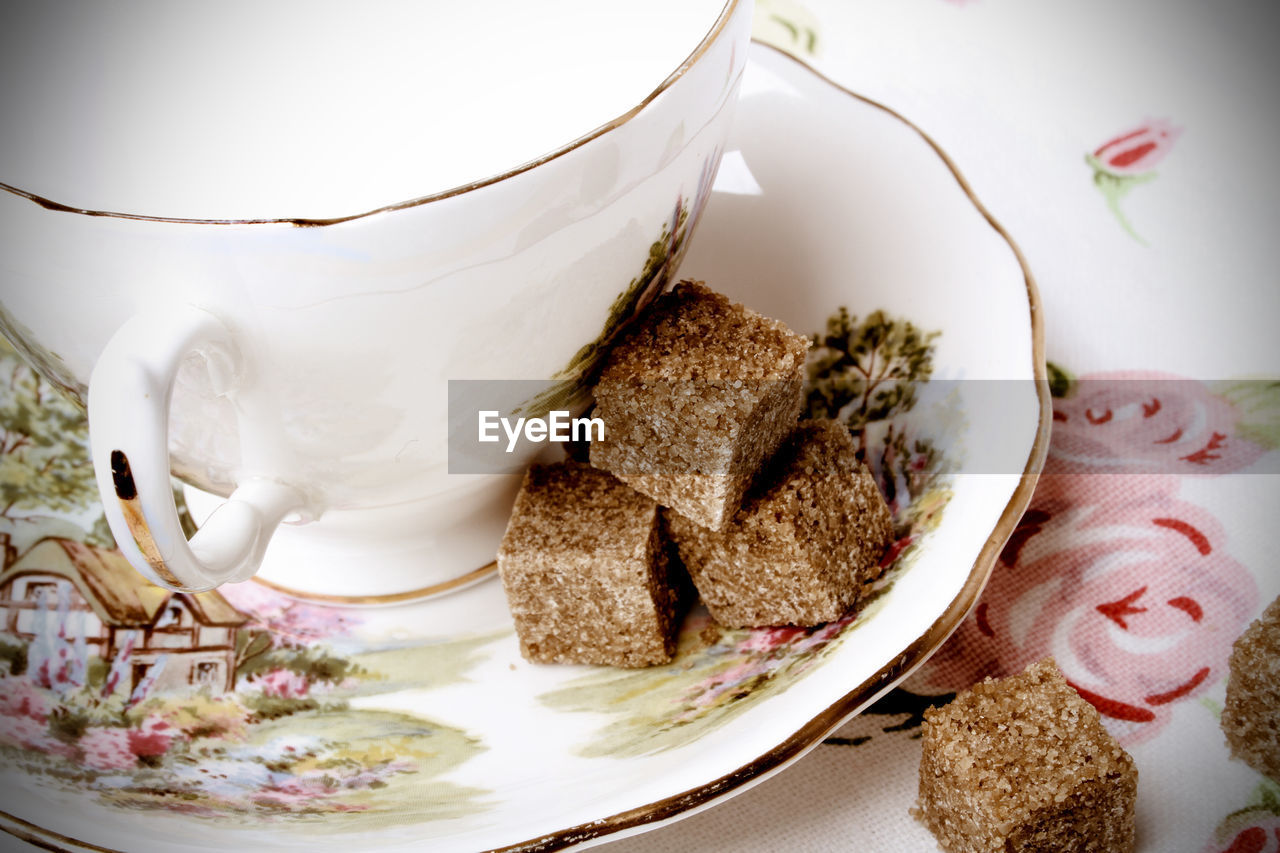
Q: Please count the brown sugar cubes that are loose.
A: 2